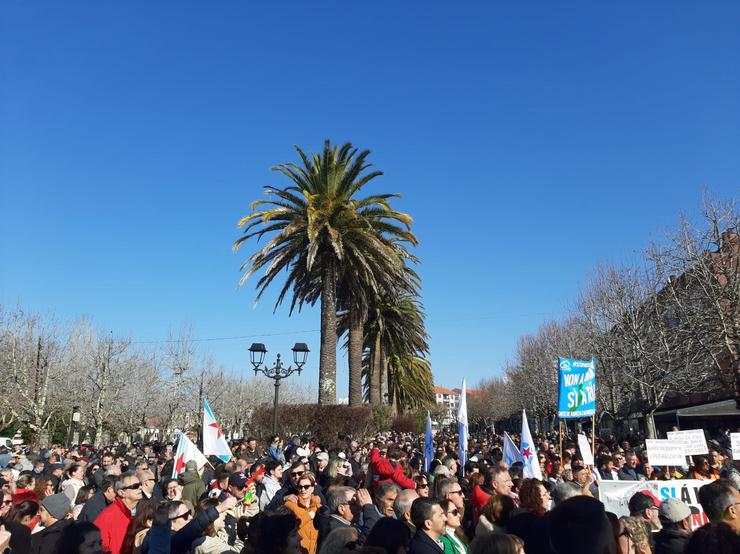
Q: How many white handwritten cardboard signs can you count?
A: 4